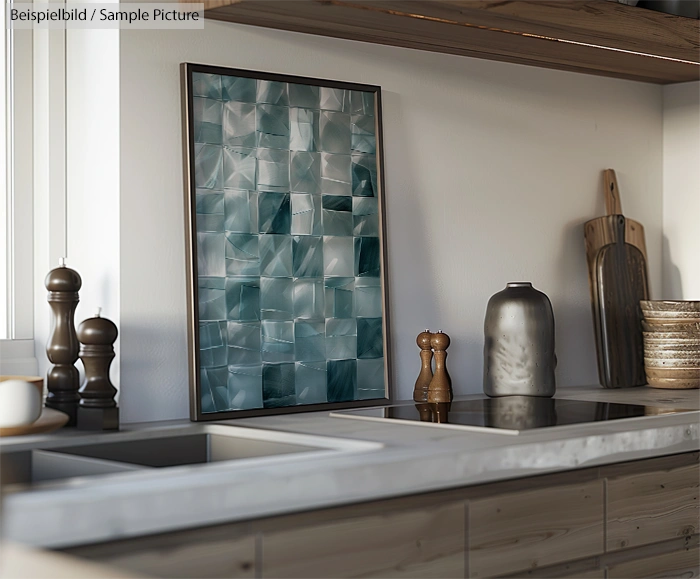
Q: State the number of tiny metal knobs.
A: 4